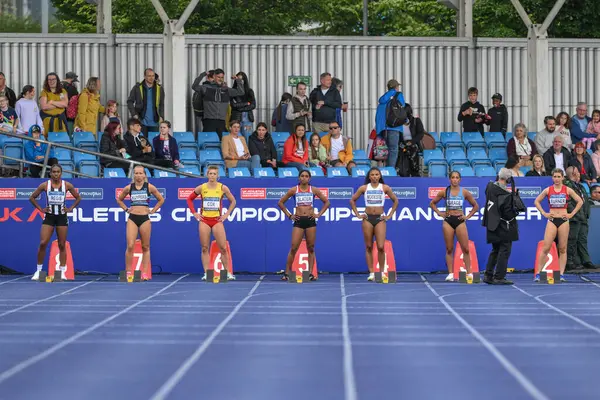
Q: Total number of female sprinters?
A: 7